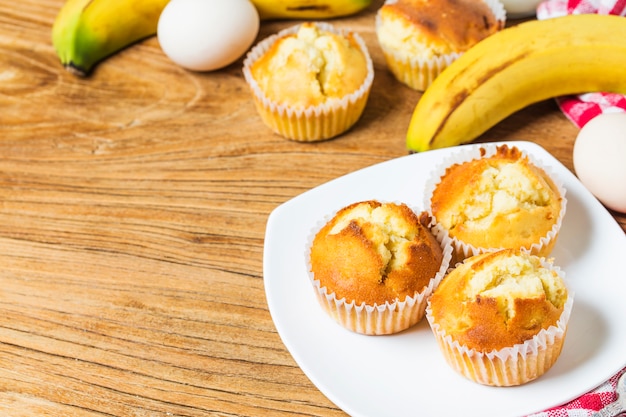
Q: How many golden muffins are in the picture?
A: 5